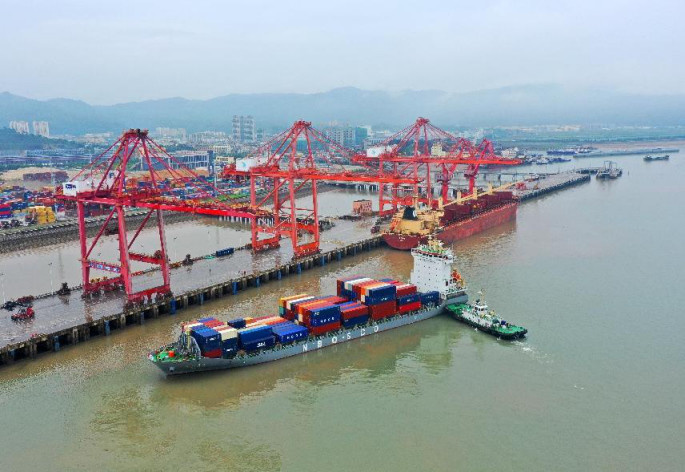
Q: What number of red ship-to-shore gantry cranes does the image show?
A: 3